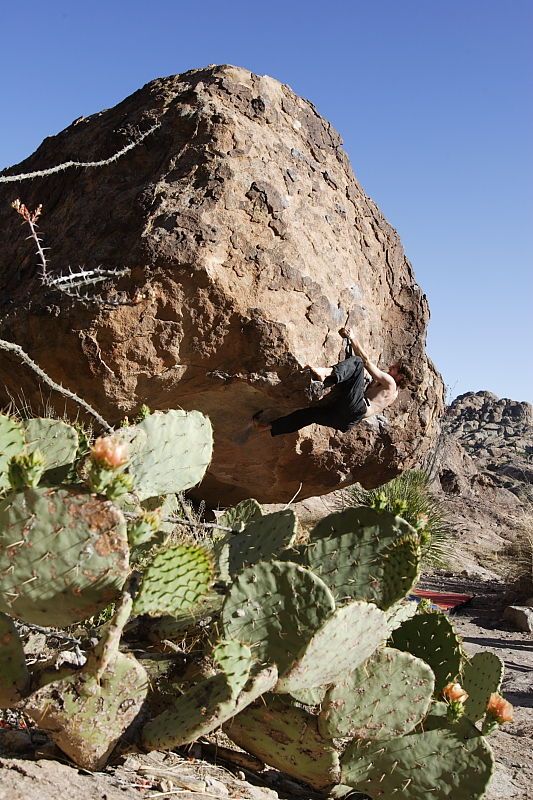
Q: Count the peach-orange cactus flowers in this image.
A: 3